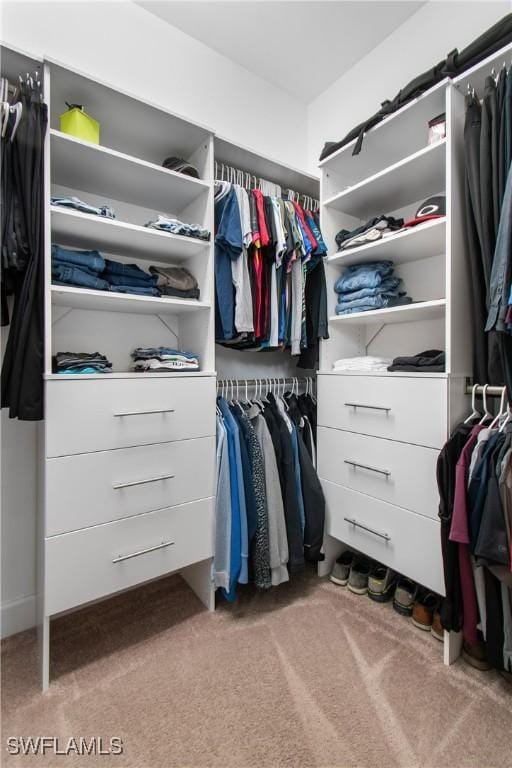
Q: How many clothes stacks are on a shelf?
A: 11